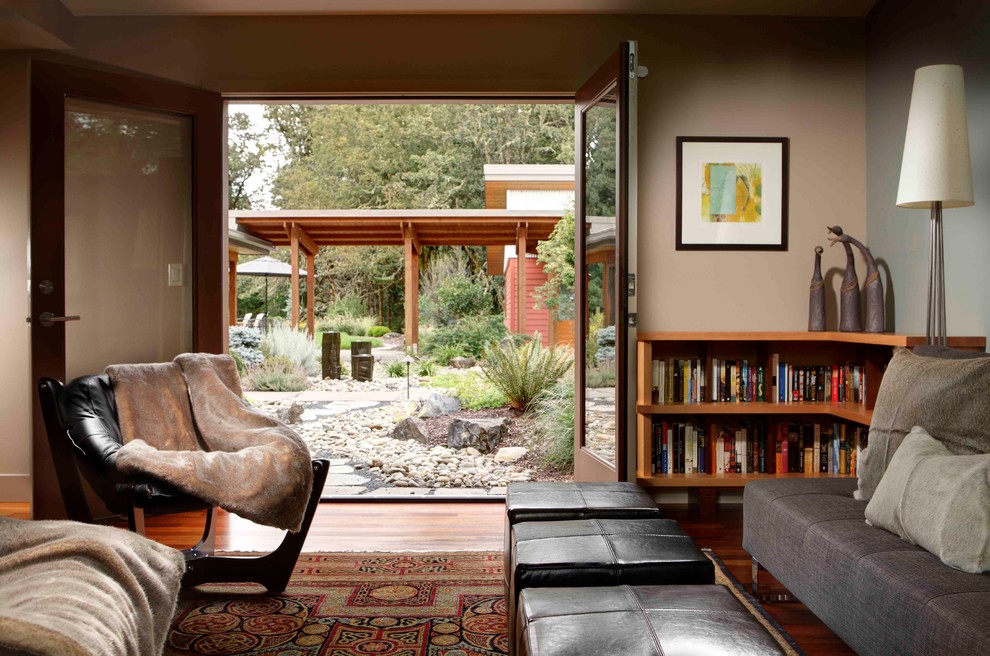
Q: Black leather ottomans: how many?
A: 3